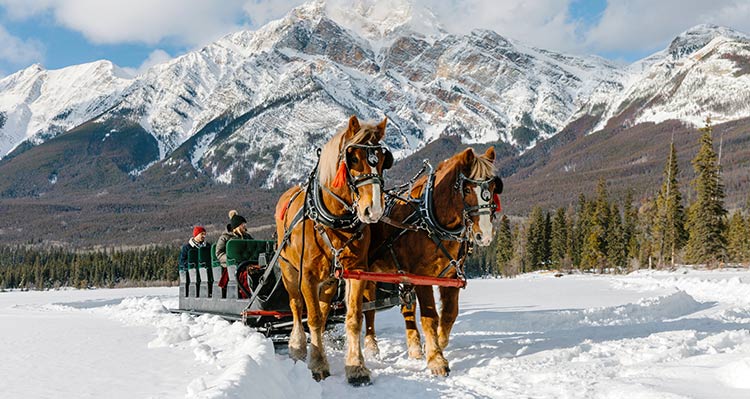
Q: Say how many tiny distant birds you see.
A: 0